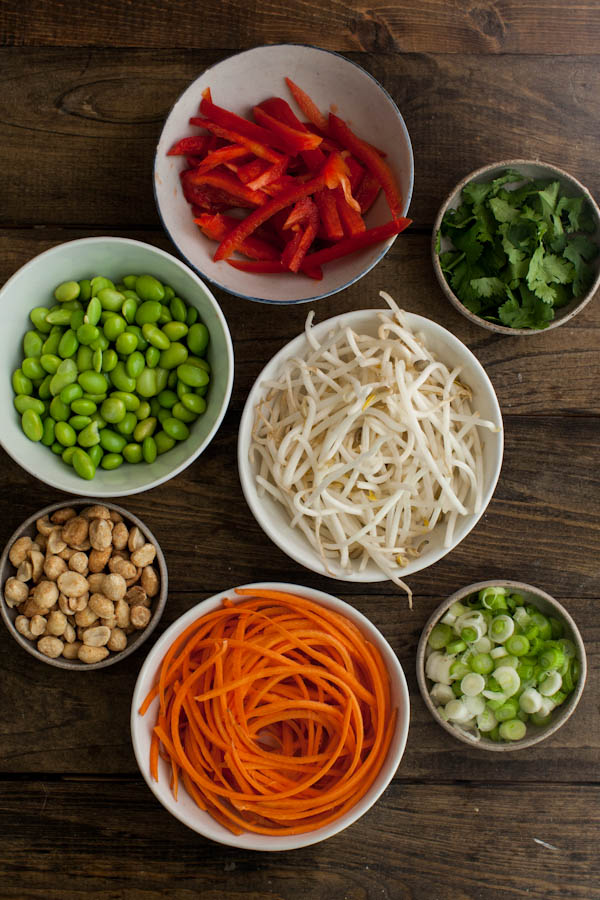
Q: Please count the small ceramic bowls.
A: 3